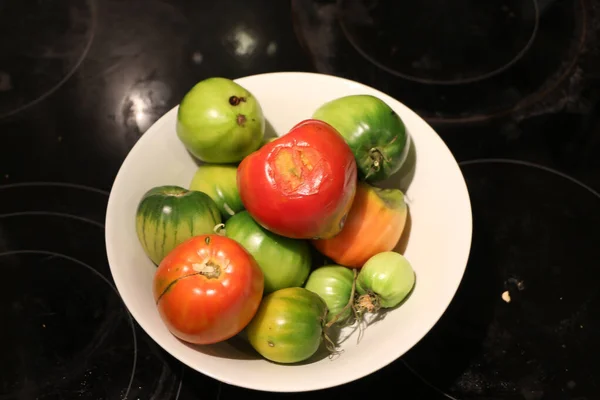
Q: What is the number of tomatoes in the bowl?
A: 11